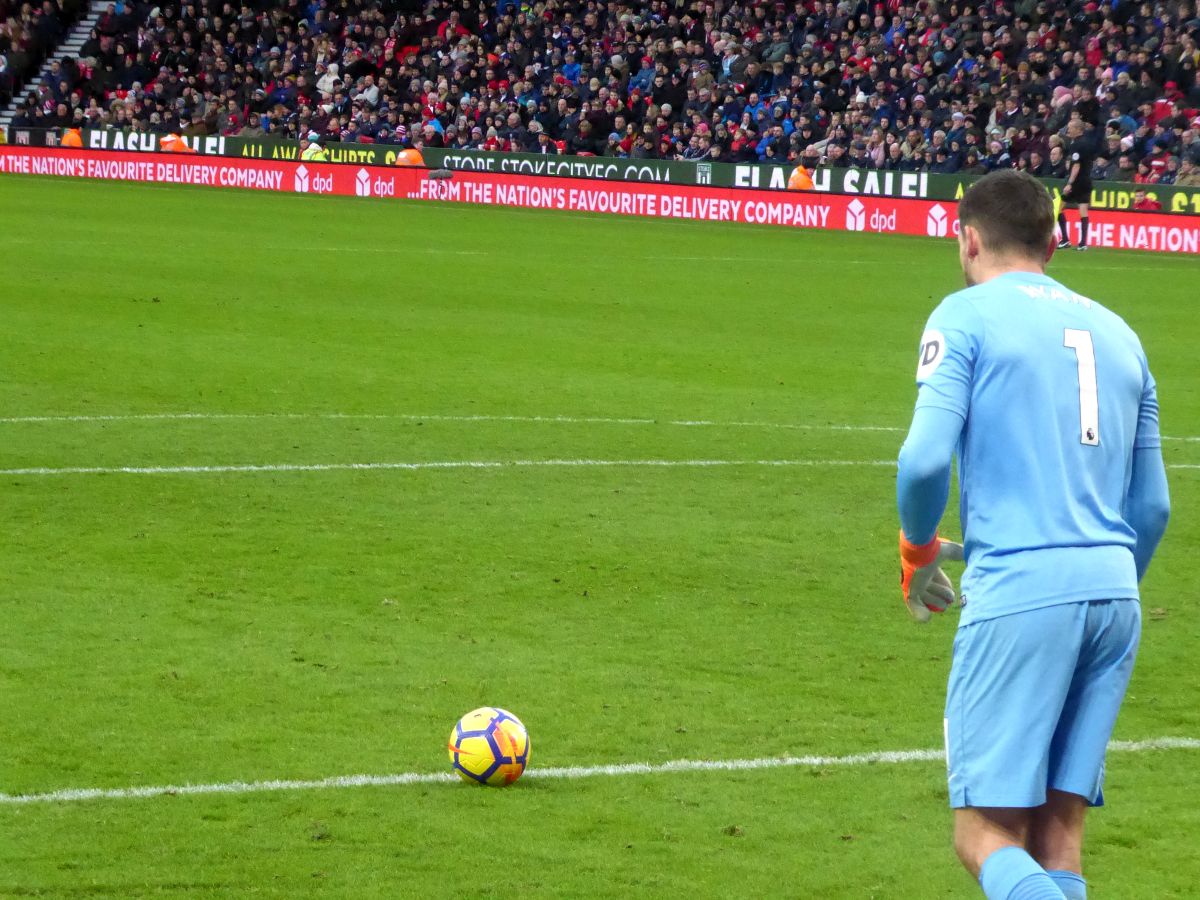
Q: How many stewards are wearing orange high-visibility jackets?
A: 4